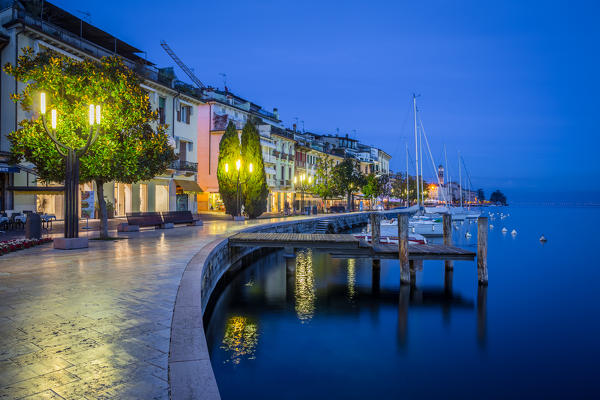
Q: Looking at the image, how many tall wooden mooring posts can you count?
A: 4